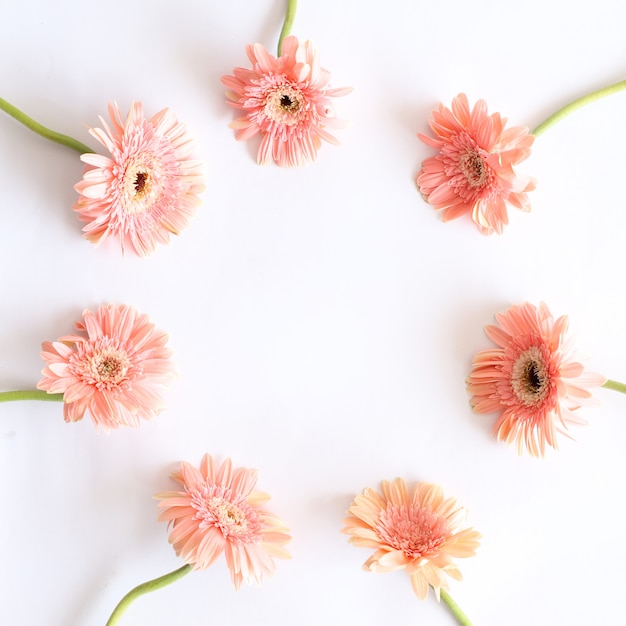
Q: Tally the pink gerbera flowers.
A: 7